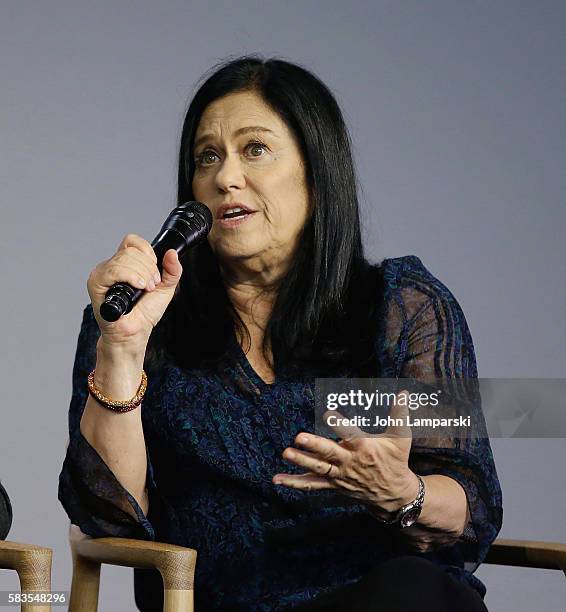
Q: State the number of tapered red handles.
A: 0